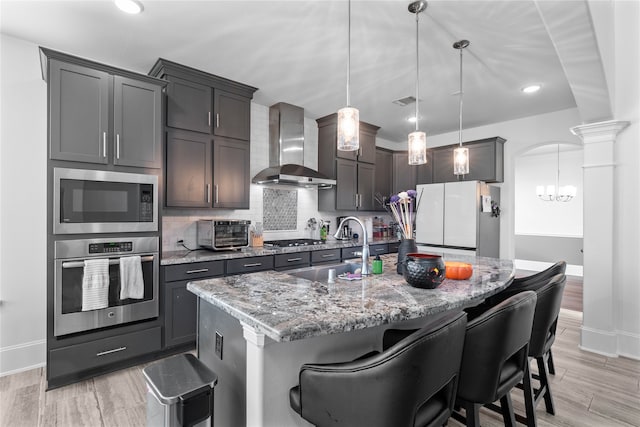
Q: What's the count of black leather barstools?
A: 4